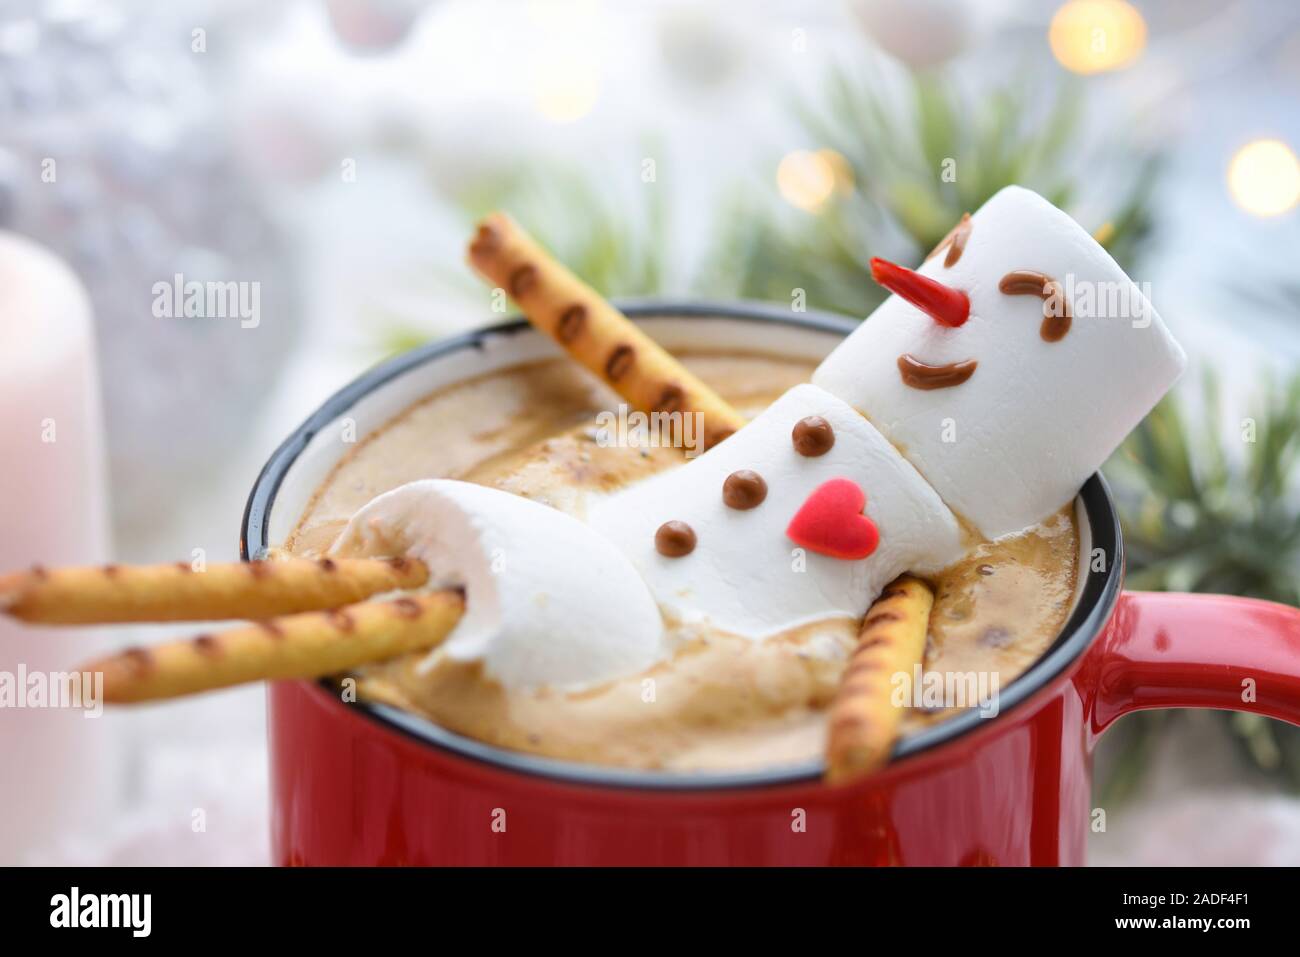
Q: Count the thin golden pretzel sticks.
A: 4